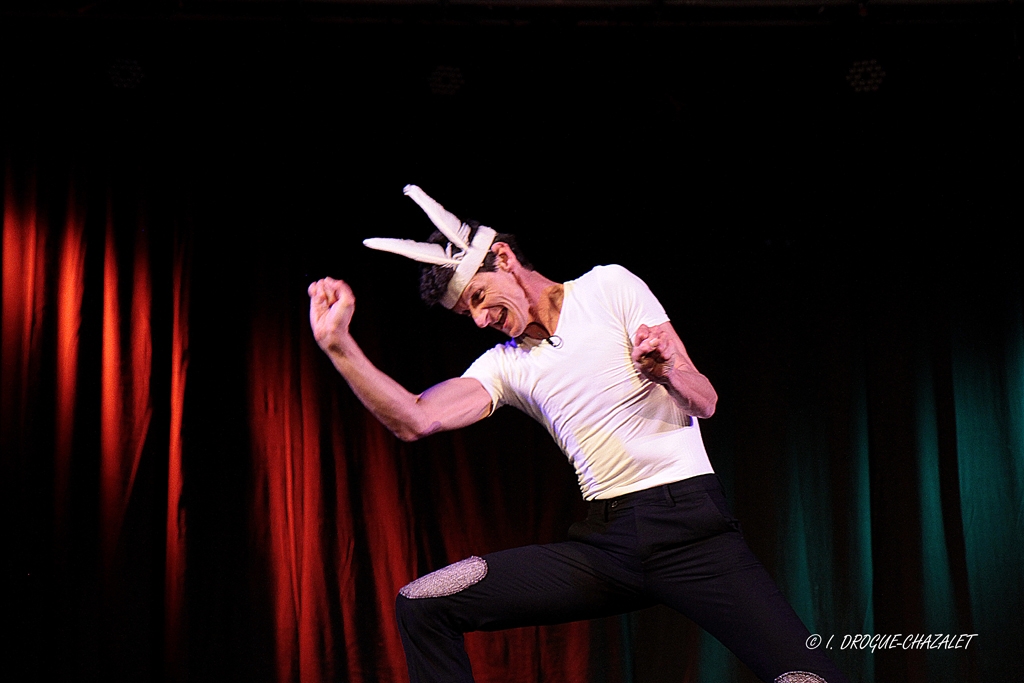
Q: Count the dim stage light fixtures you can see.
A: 3